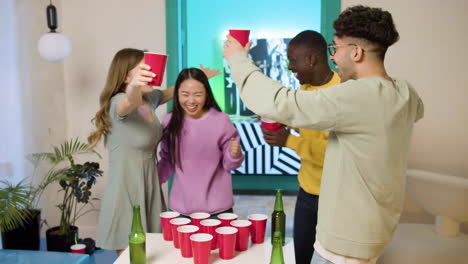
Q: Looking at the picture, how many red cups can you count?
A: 14